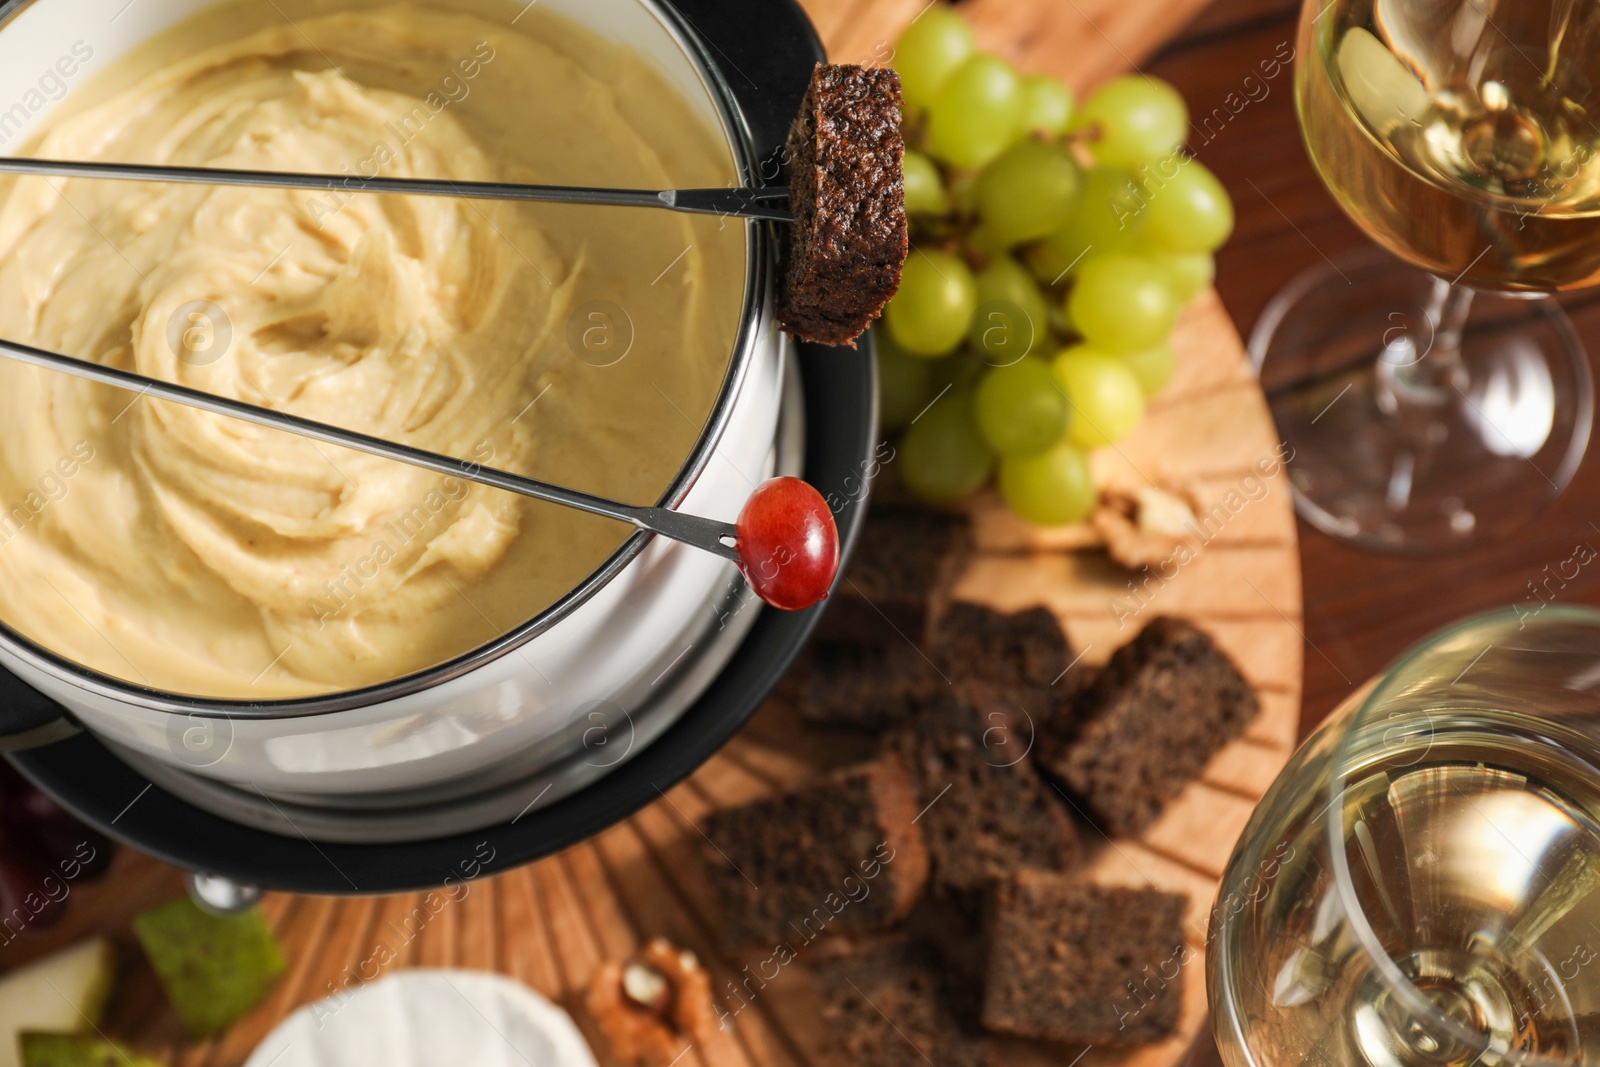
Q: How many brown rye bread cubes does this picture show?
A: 9